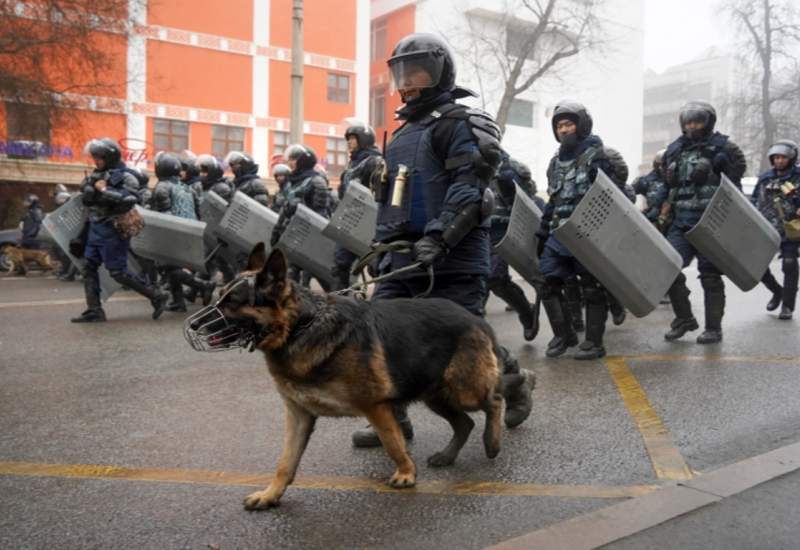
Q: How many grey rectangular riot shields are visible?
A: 9